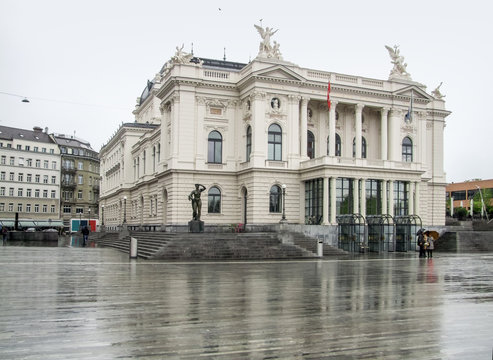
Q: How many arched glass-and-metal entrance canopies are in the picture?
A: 3